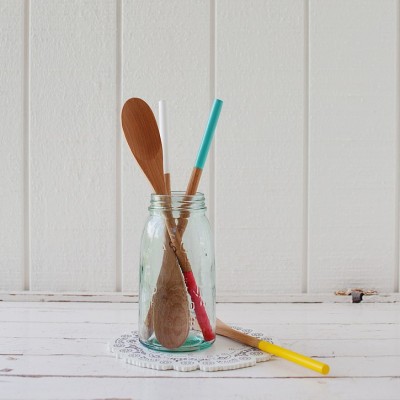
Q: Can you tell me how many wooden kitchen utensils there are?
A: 4